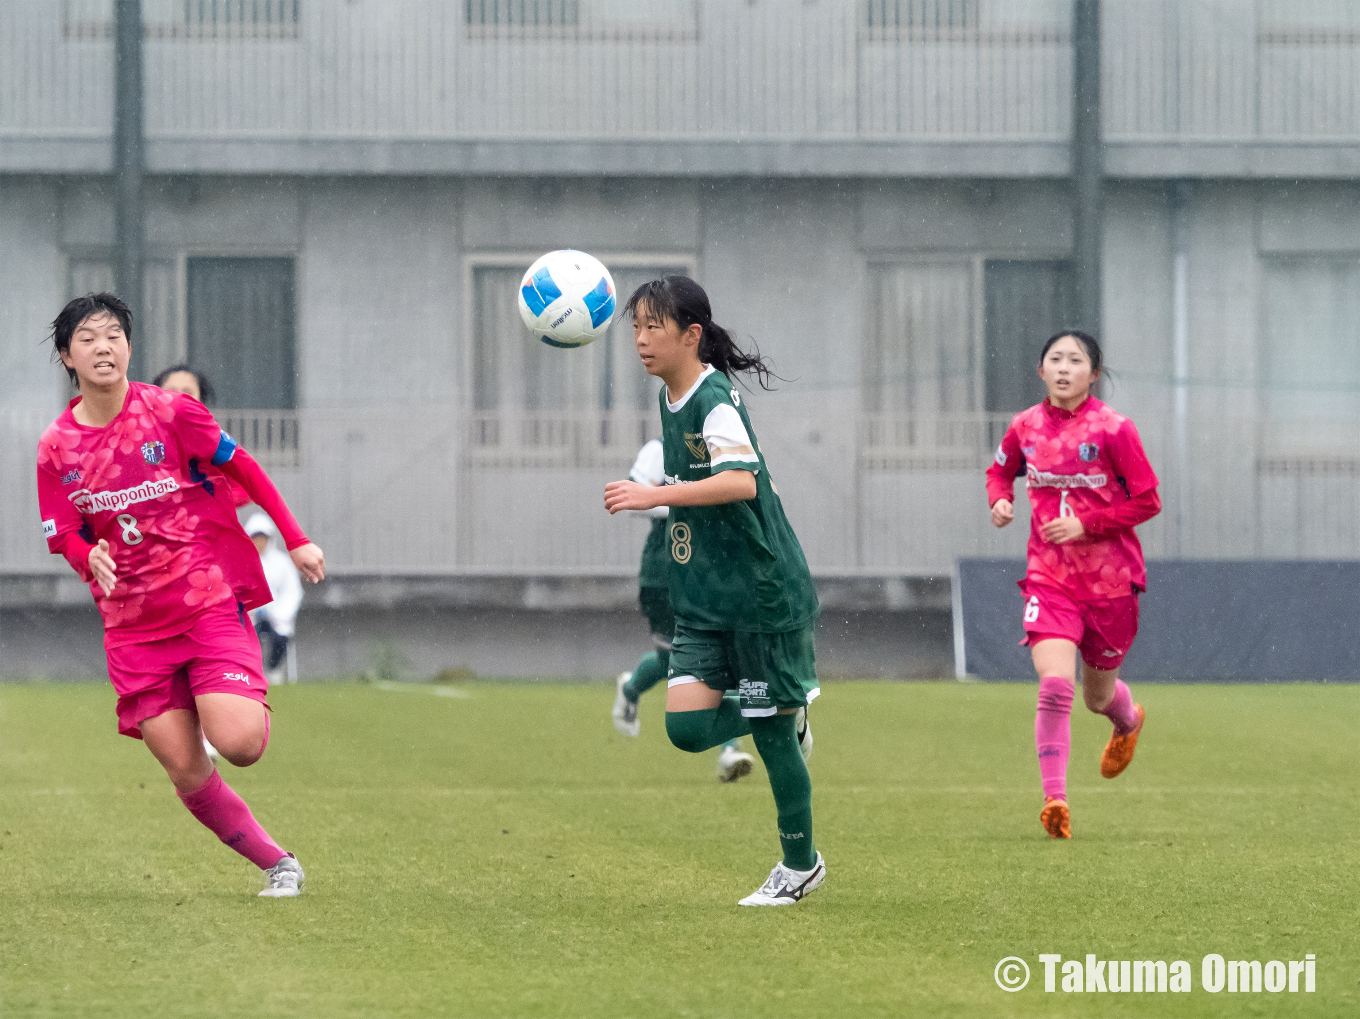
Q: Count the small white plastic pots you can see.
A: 0